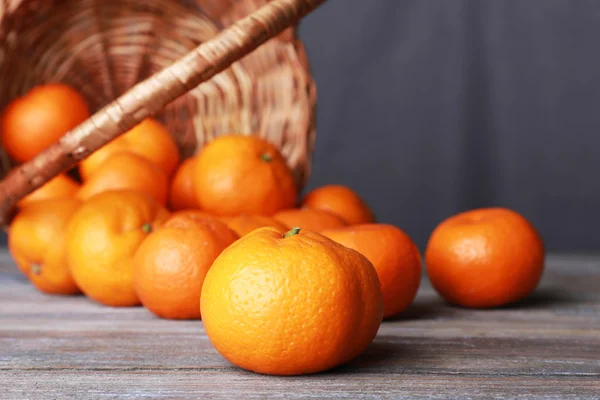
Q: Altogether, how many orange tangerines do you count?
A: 15